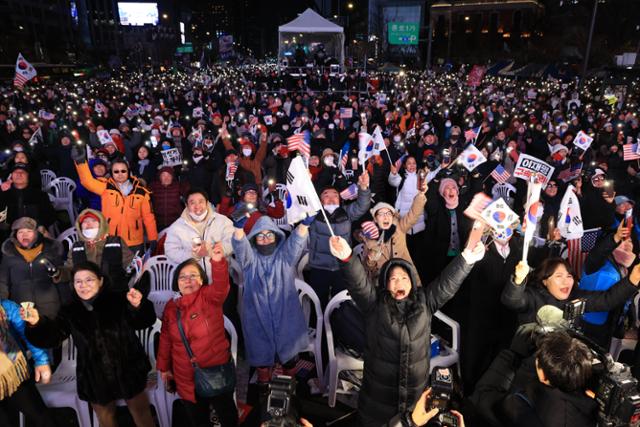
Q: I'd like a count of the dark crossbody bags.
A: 1